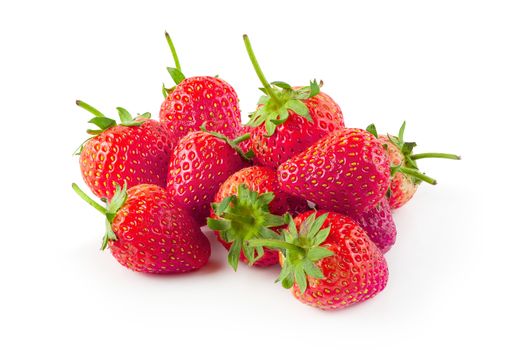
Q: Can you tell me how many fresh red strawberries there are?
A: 10